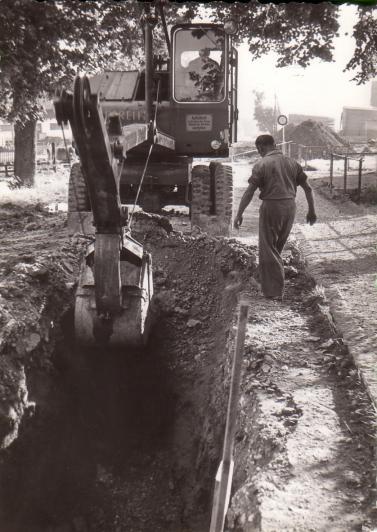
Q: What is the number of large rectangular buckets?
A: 1